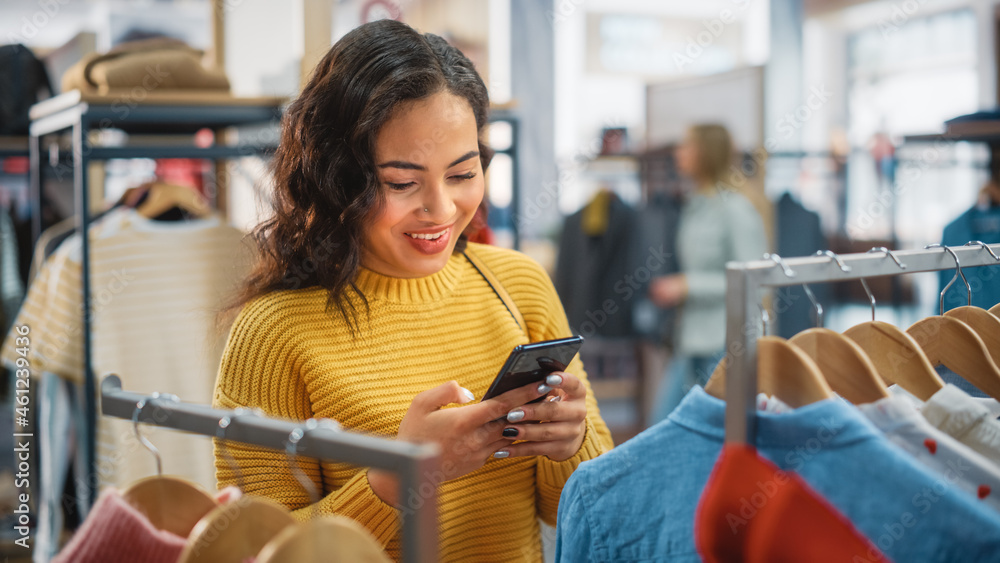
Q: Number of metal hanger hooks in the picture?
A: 8